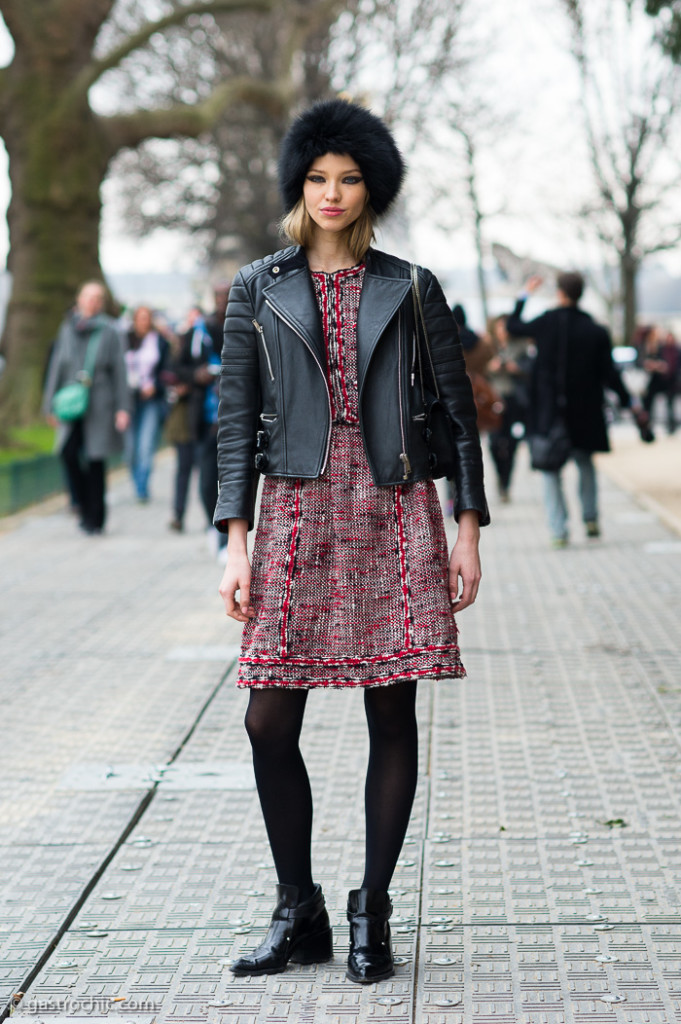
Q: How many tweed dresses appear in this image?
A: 1